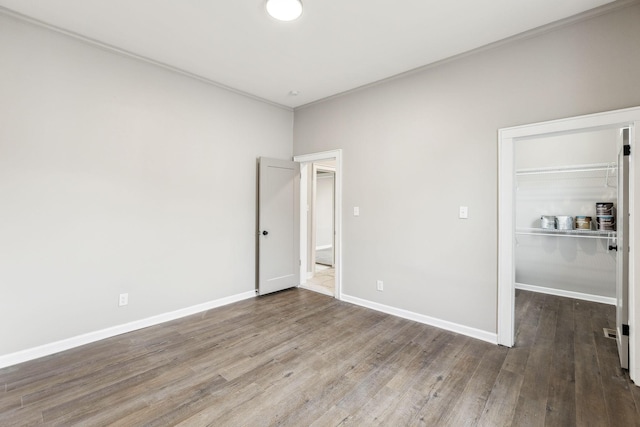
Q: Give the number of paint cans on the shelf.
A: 5